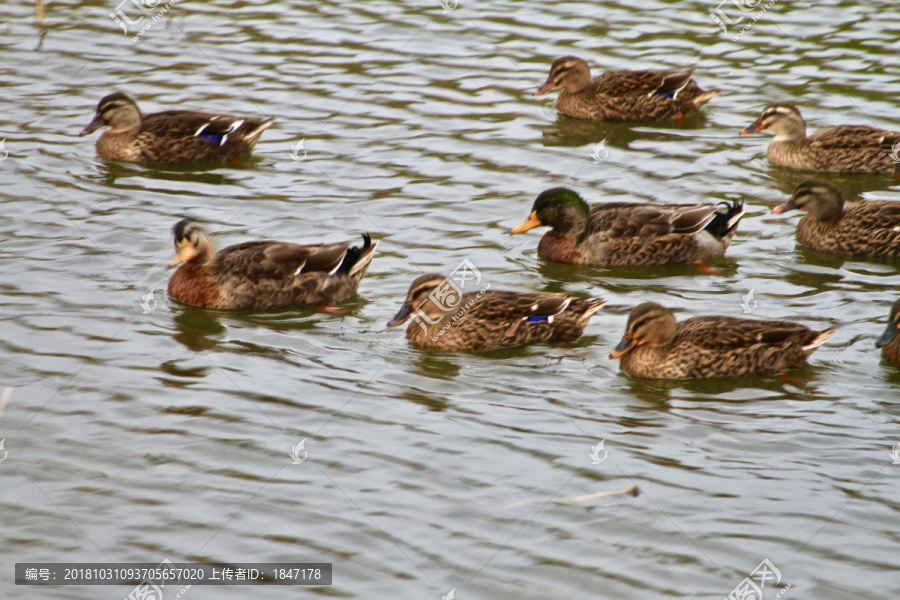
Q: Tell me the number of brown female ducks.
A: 7